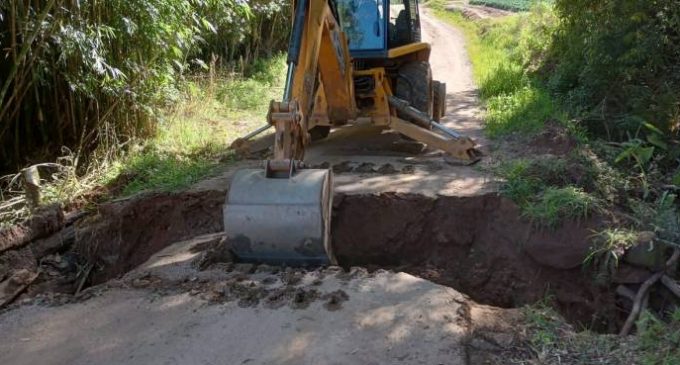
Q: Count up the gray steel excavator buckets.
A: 1